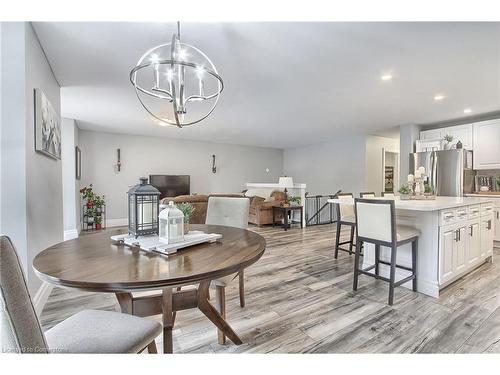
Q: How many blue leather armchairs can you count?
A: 0